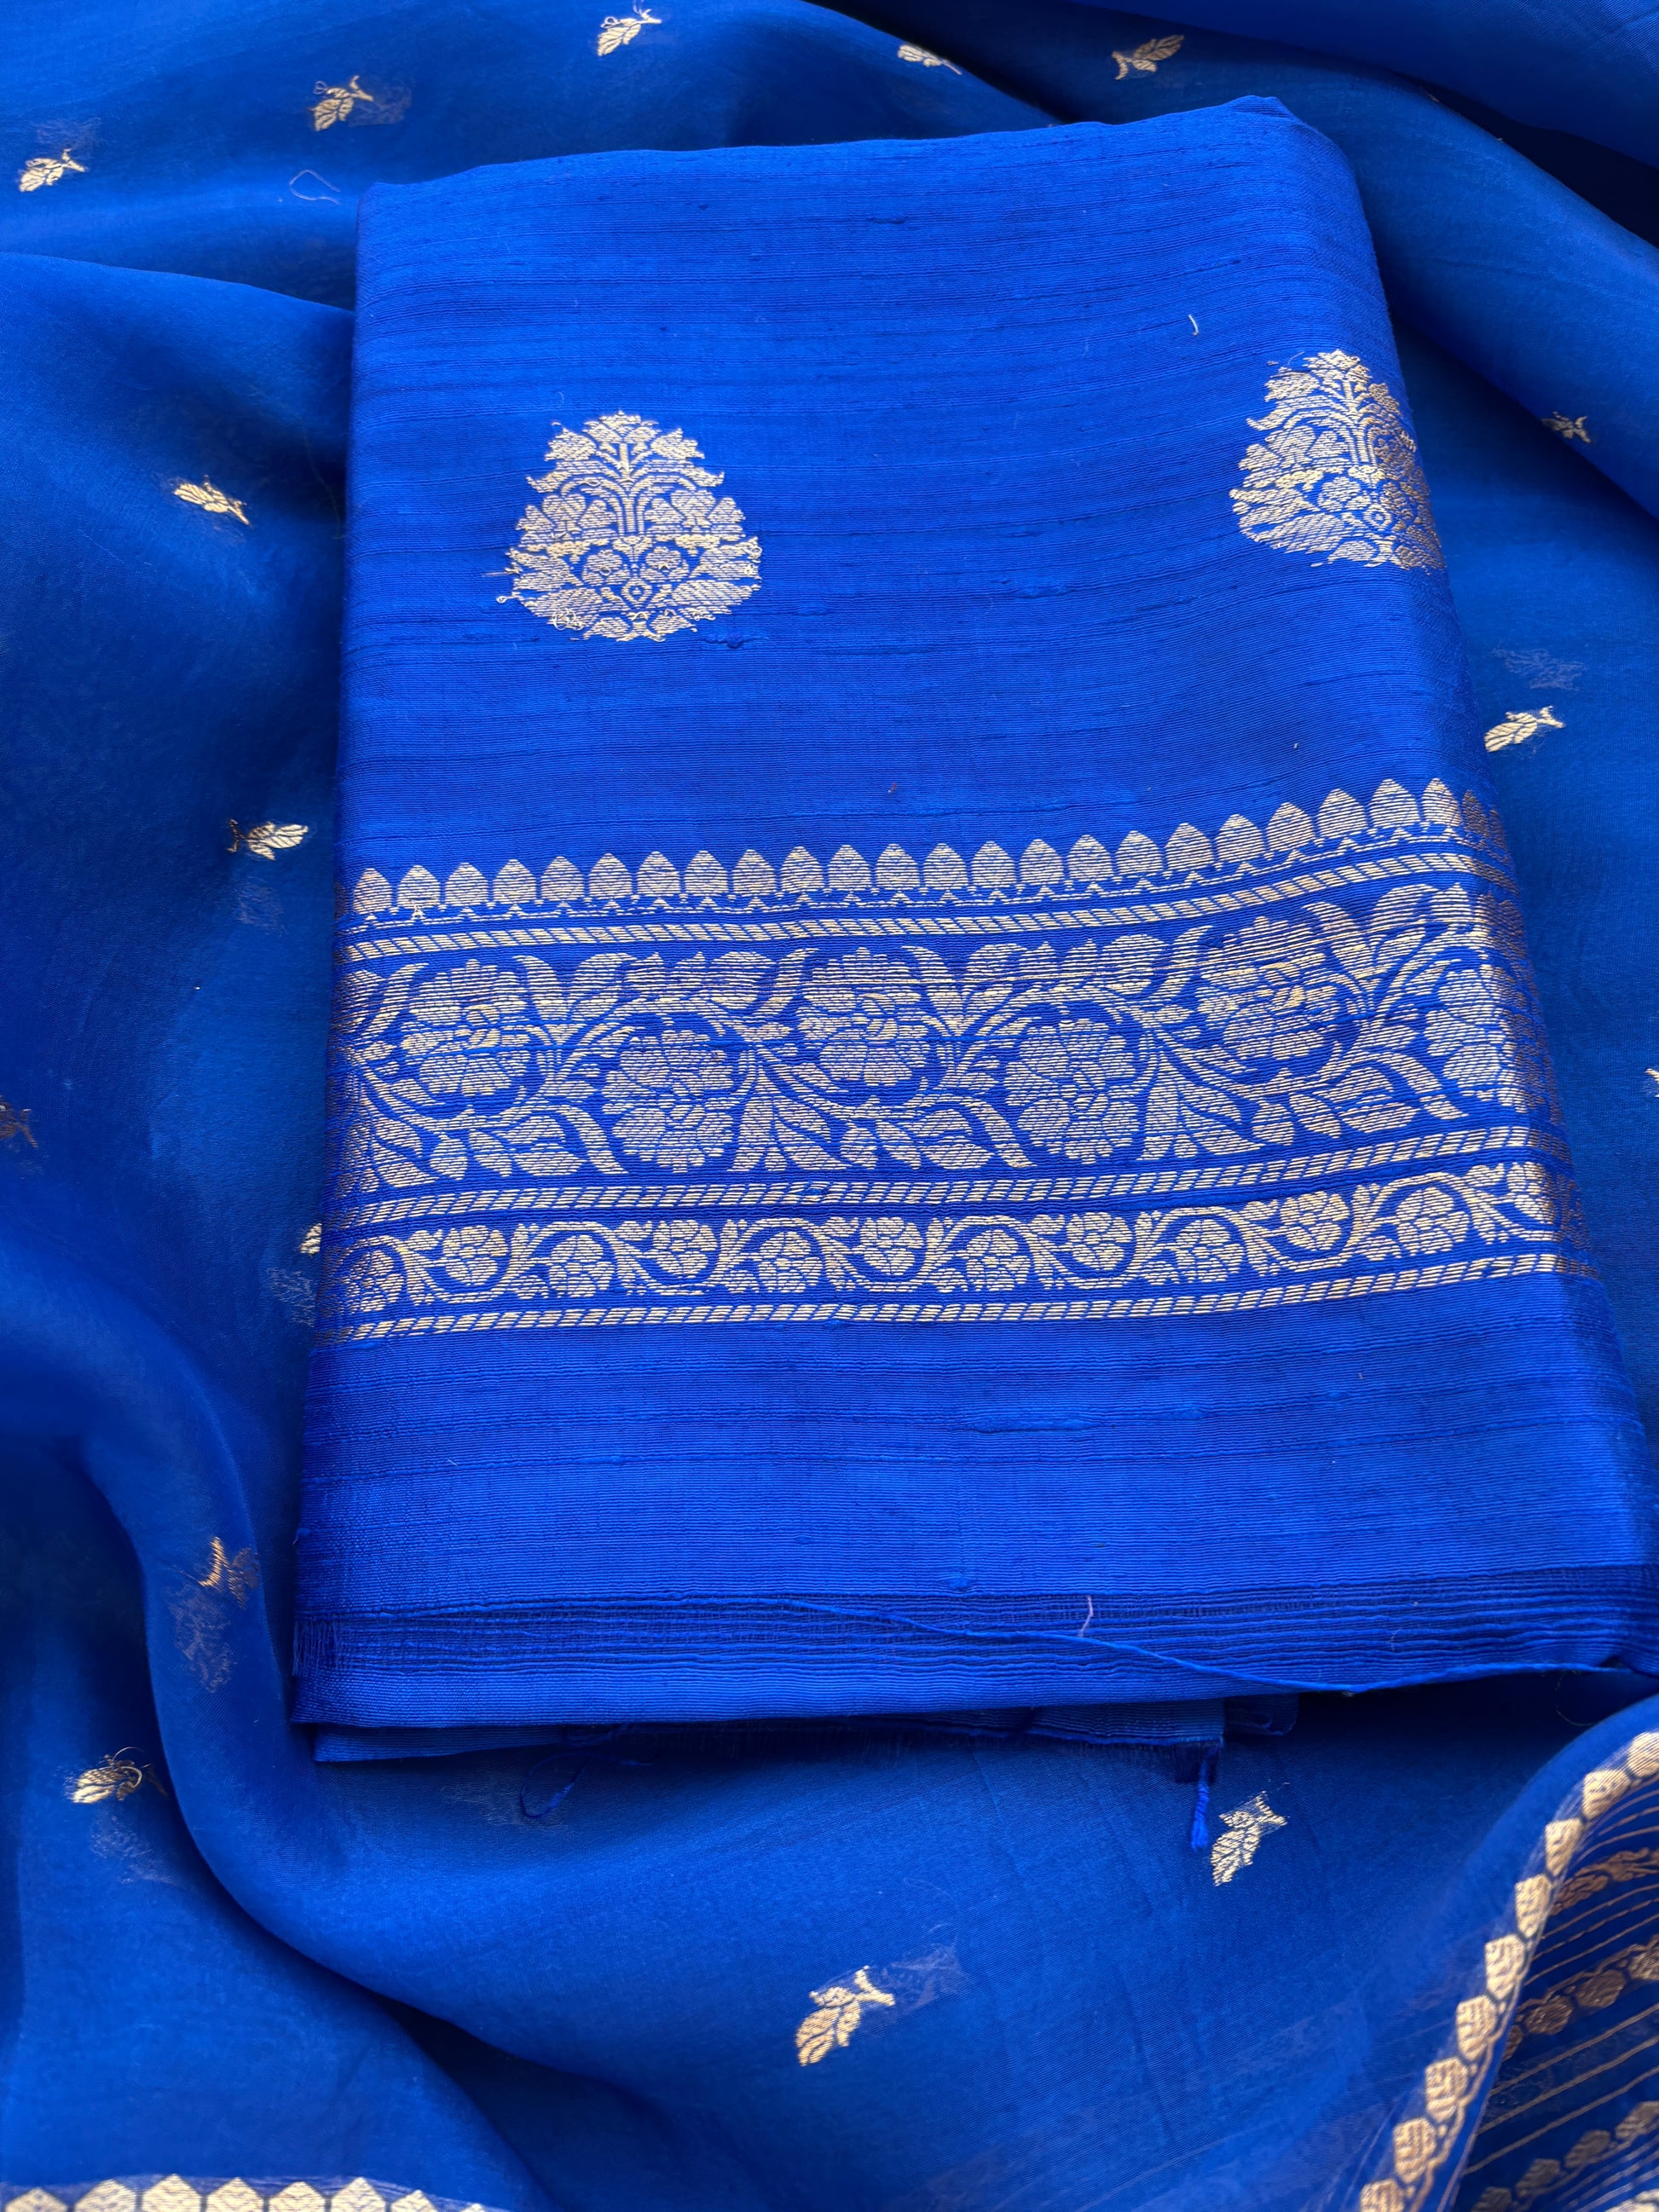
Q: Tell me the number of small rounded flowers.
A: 12